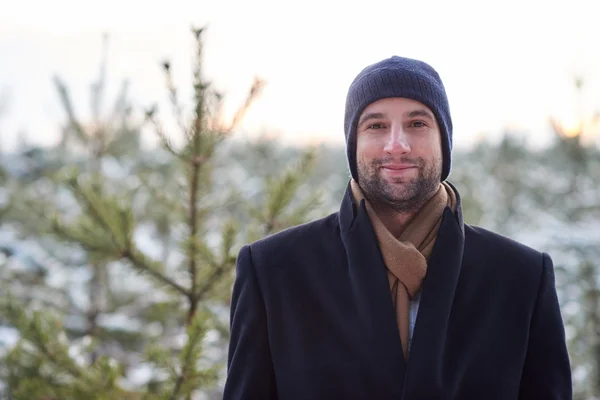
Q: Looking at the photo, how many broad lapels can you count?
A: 2